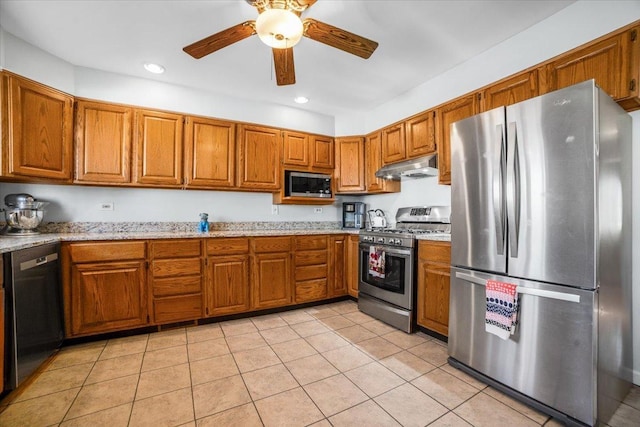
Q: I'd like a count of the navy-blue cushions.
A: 0